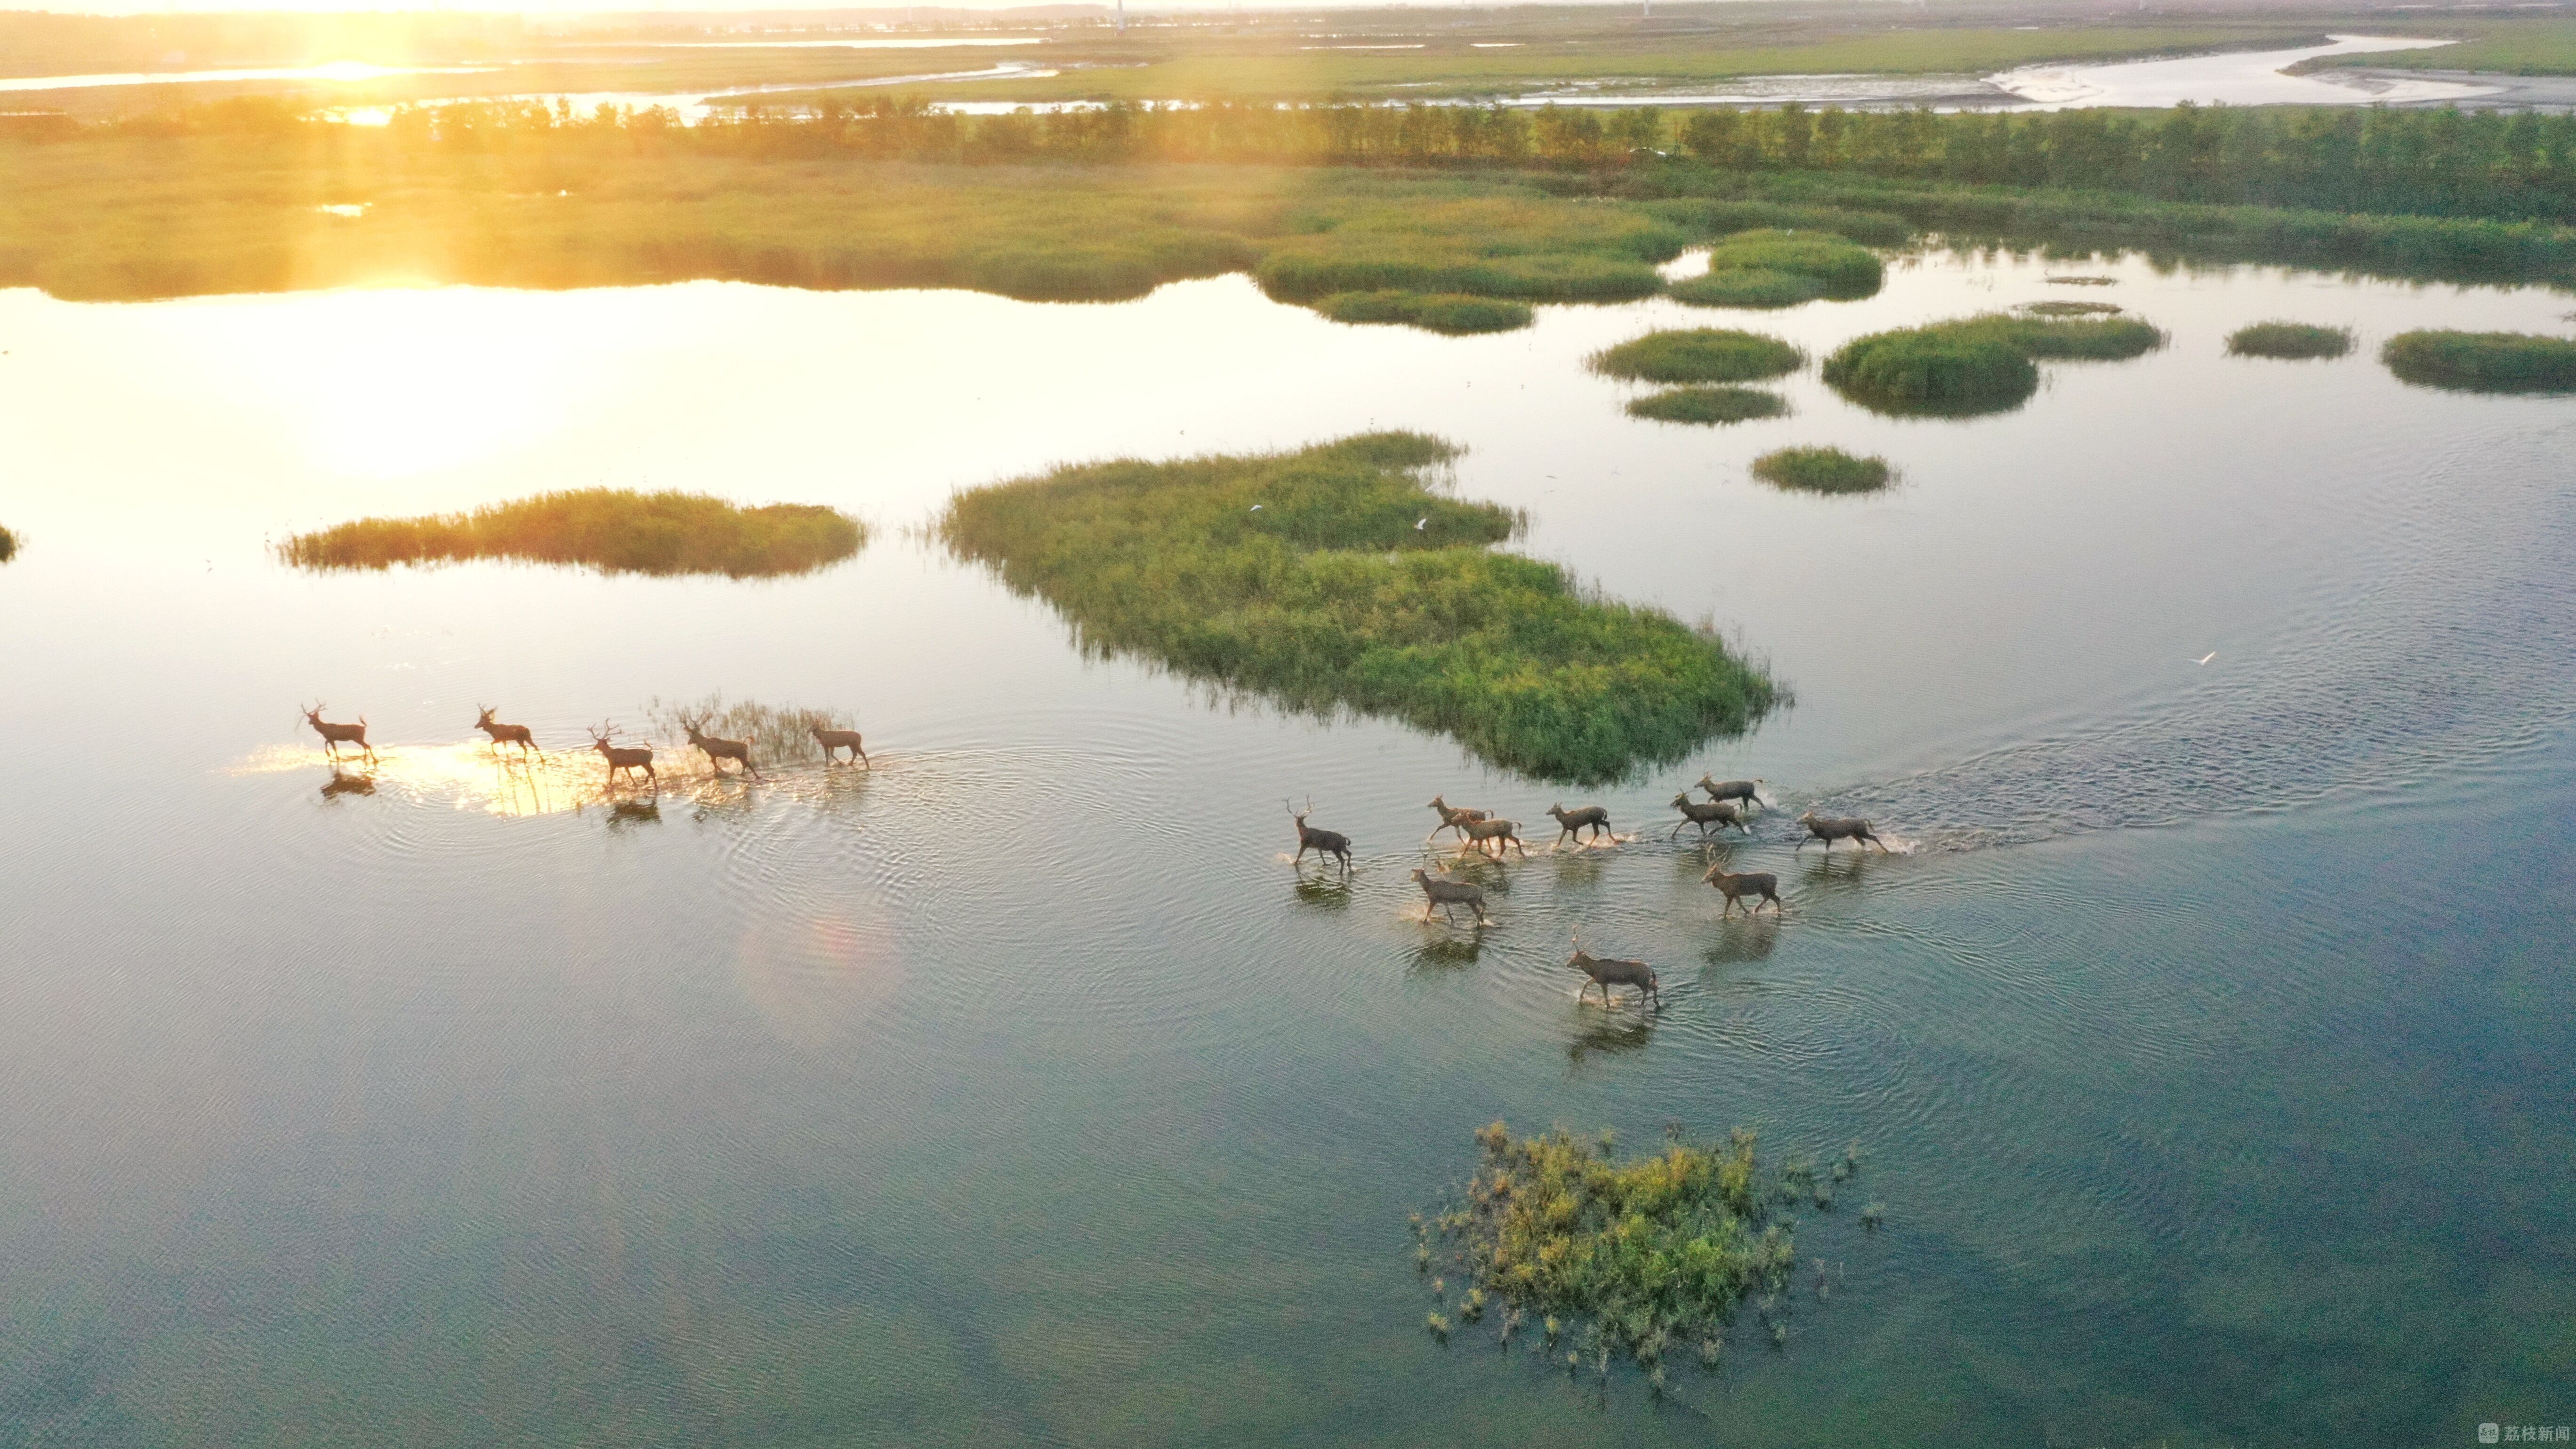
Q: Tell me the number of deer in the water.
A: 15